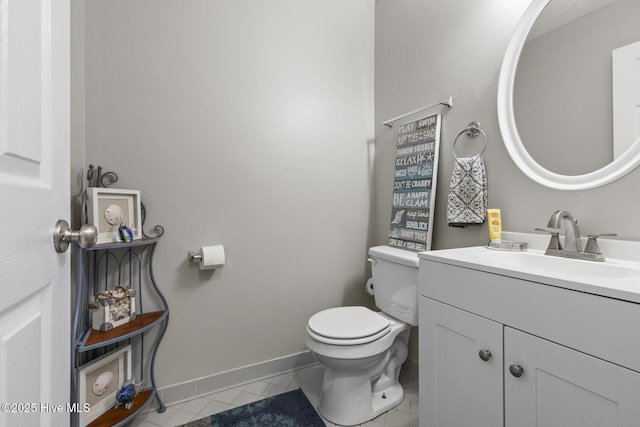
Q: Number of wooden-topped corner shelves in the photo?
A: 3